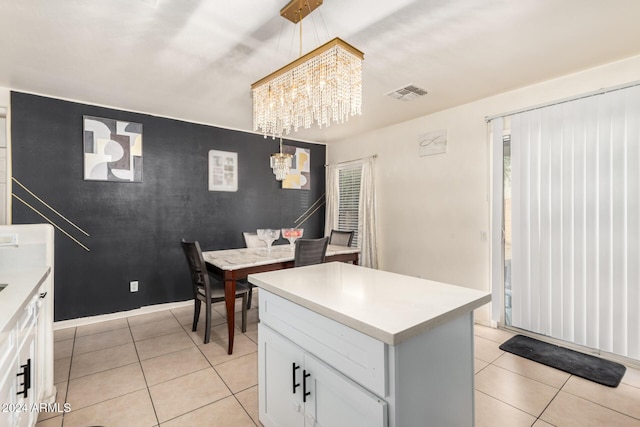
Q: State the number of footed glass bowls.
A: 2